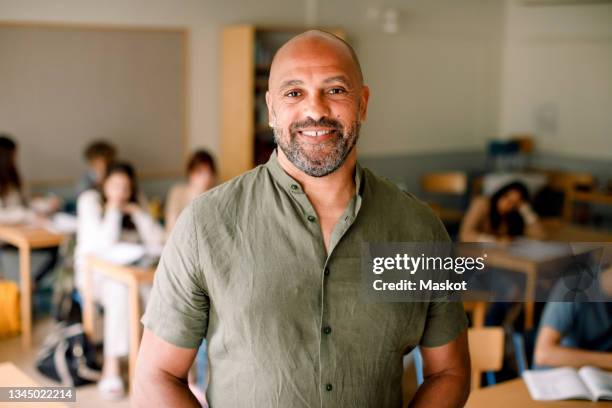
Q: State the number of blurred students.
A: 6